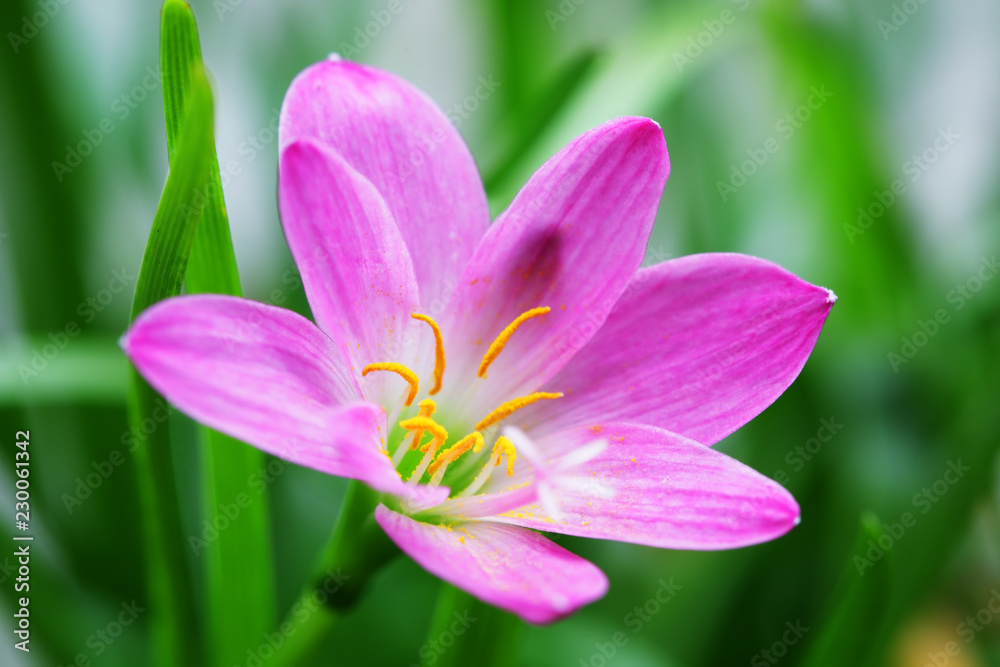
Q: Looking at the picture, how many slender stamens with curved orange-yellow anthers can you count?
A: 8